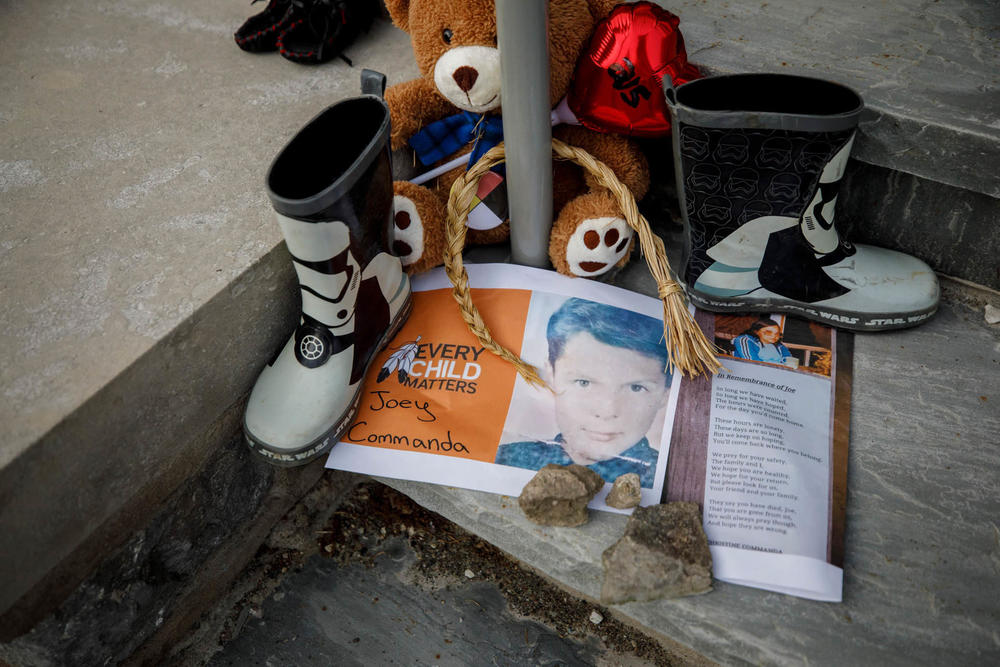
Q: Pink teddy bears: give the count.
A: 0